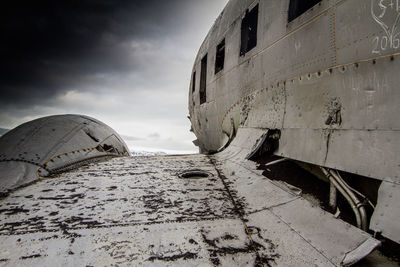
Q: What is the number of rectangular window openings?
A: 5